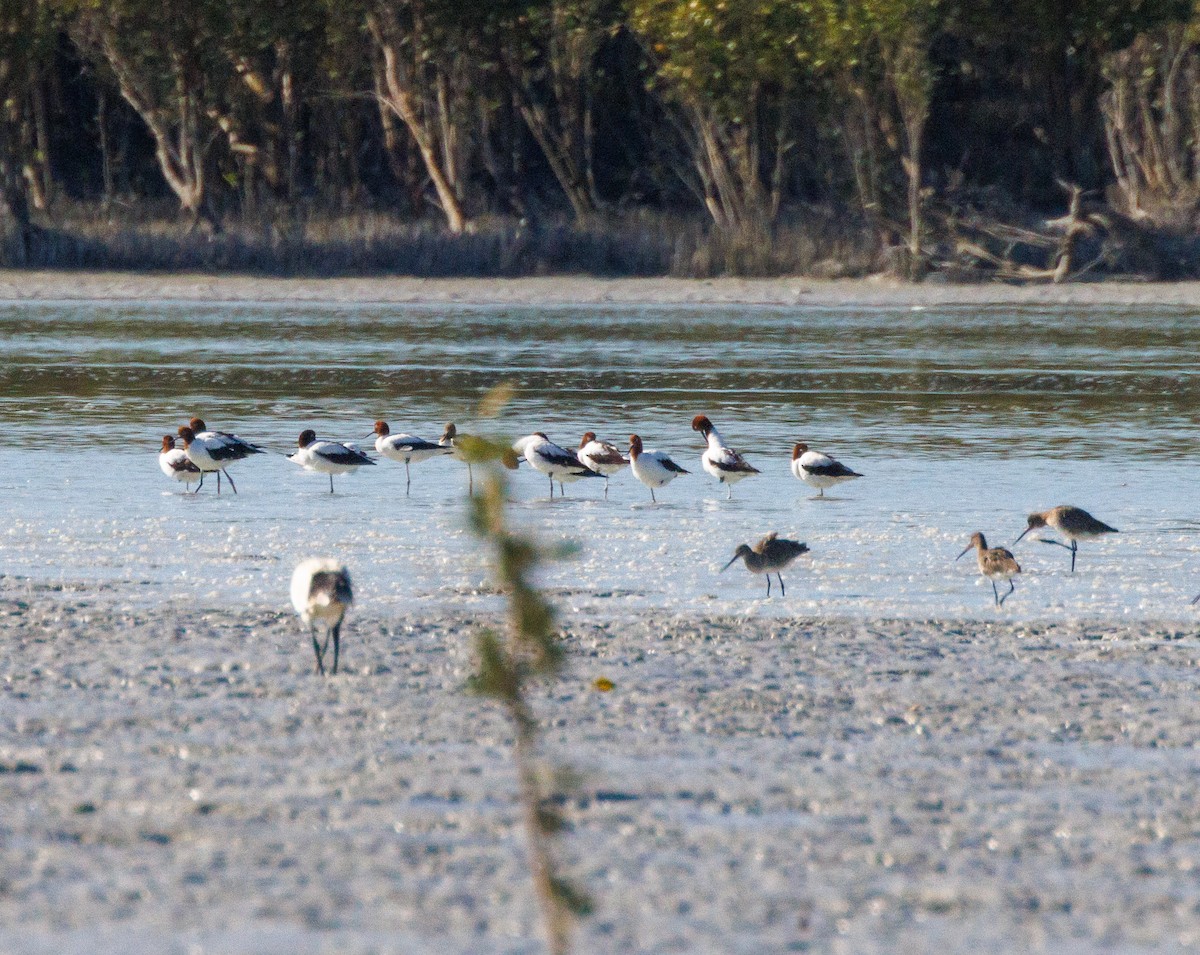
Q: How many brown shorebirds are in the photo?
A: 3